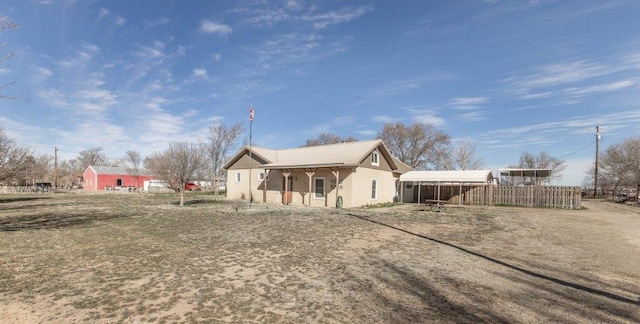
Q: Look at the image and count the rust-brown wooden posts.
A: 4